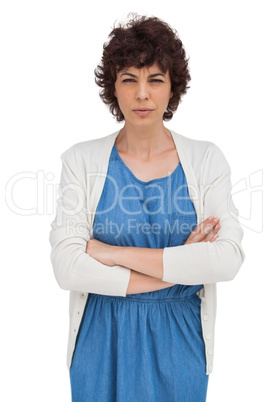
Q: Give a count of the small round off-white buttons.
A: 5